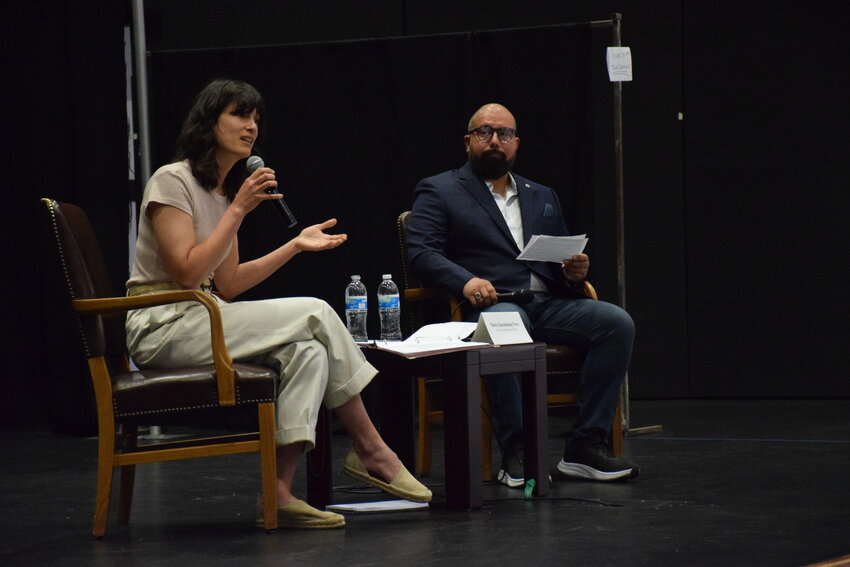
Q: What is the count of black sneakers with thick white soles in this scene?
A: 2